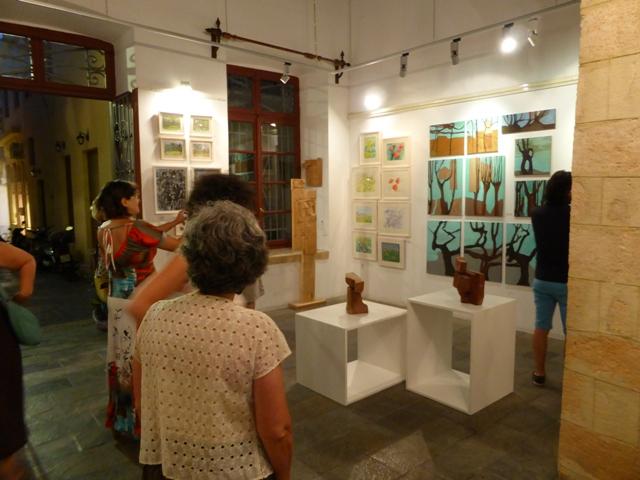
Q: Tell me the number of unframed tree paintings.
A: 10